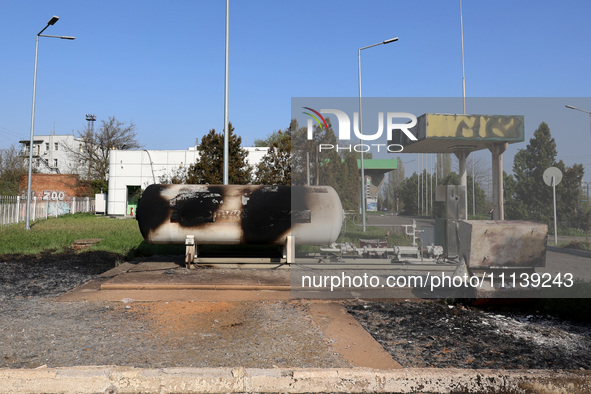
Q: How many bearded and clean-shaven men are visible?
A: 0